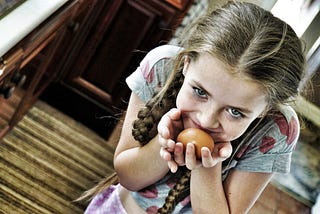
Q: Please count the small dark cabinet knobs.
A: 3